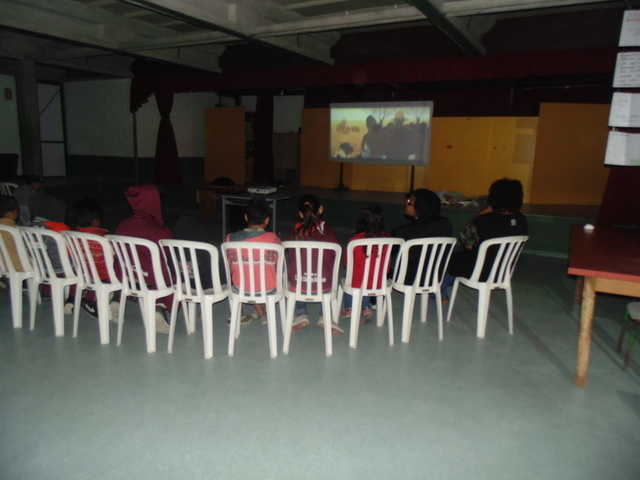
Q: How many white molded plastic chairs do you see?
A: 11